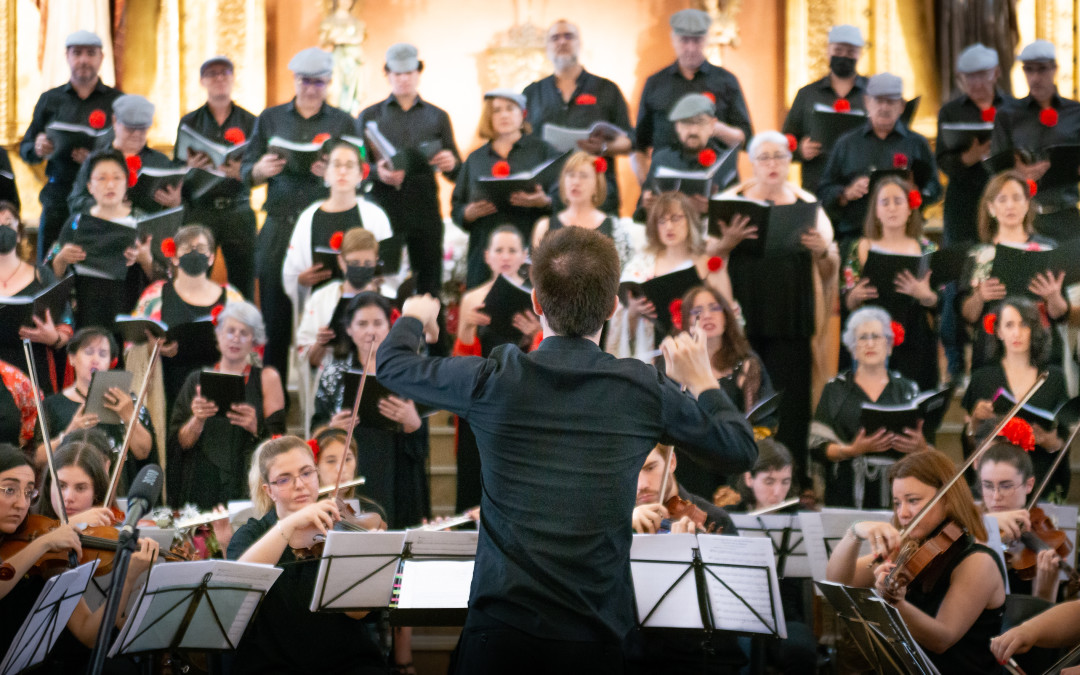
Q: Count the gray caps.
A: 12